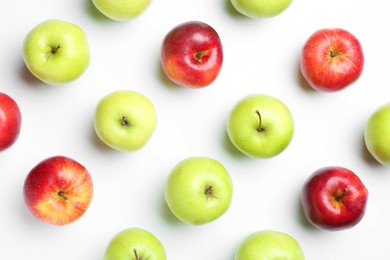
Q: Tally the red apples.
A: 5